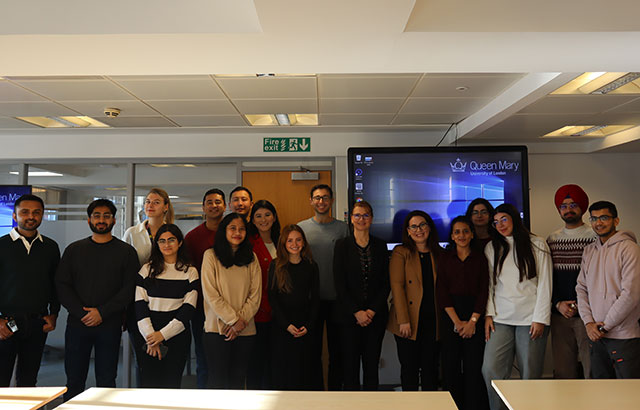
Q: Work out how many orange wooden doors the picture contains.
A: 1